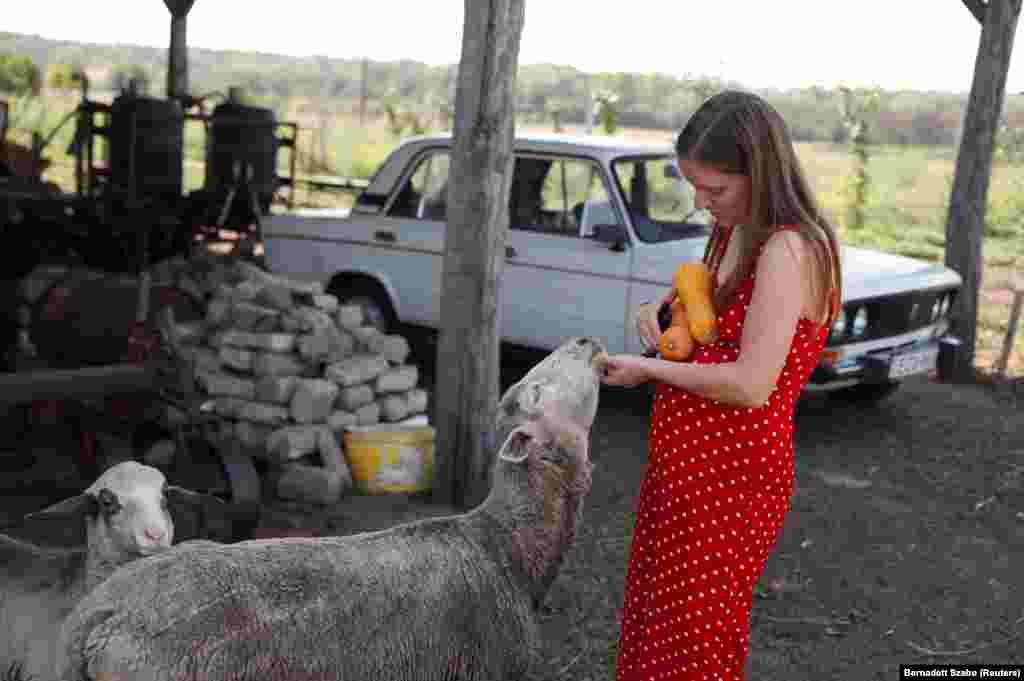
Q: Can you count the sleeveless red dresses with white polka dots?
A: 1